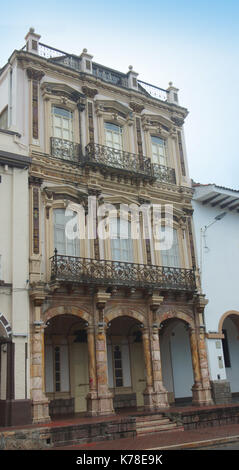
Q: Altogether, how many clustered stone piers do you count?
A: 4